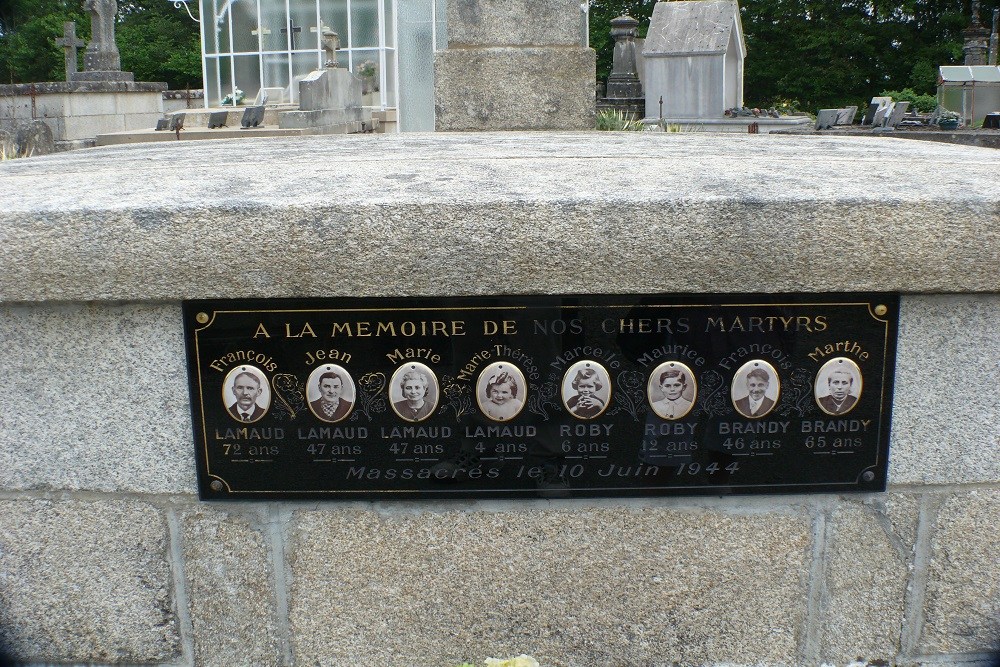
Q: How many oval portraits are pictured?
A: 8